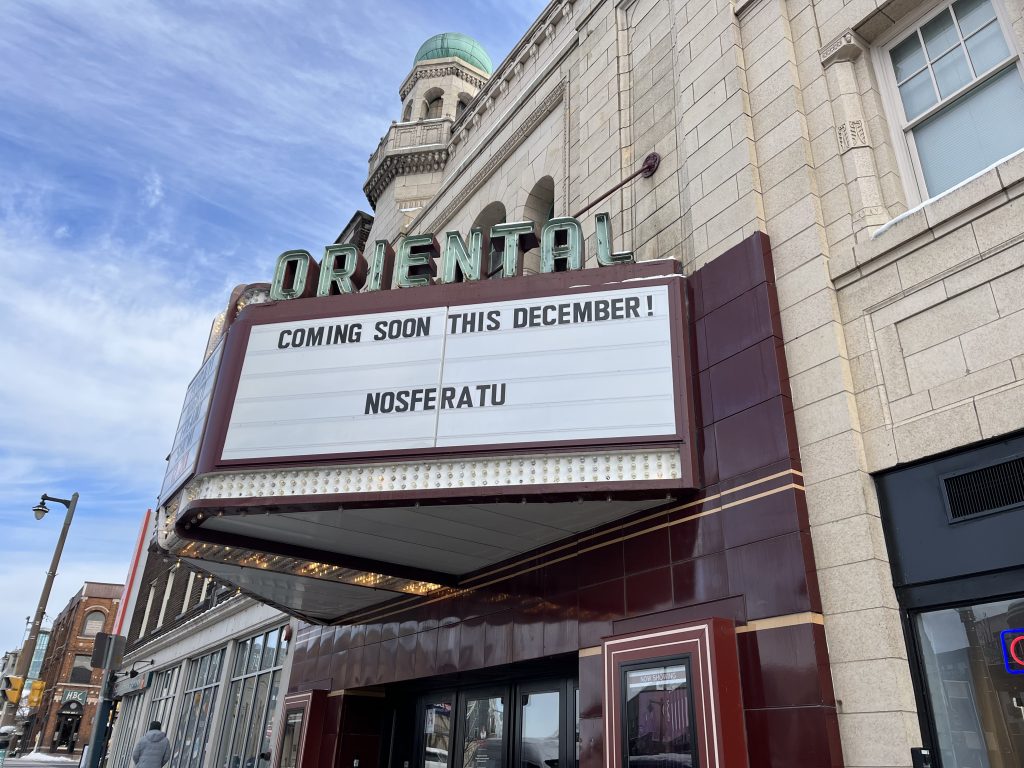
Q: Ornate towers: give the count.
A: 1